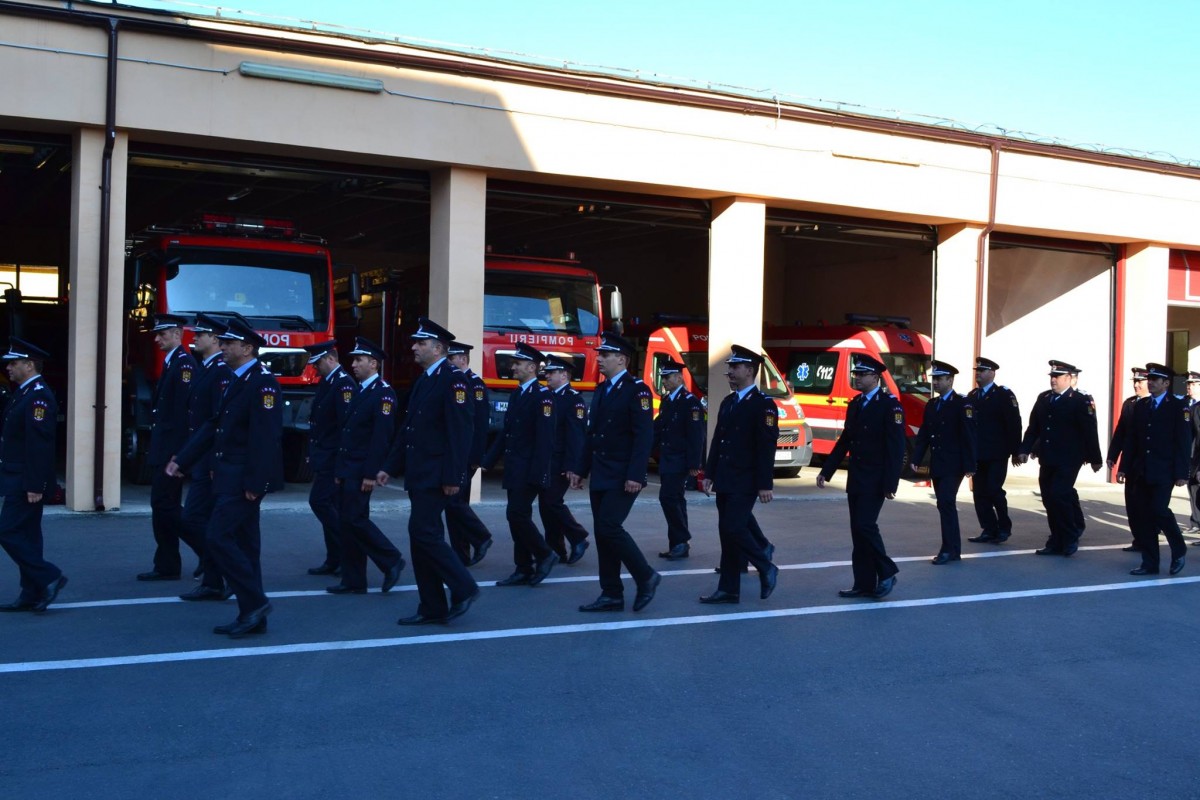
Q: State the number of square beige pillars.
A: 5